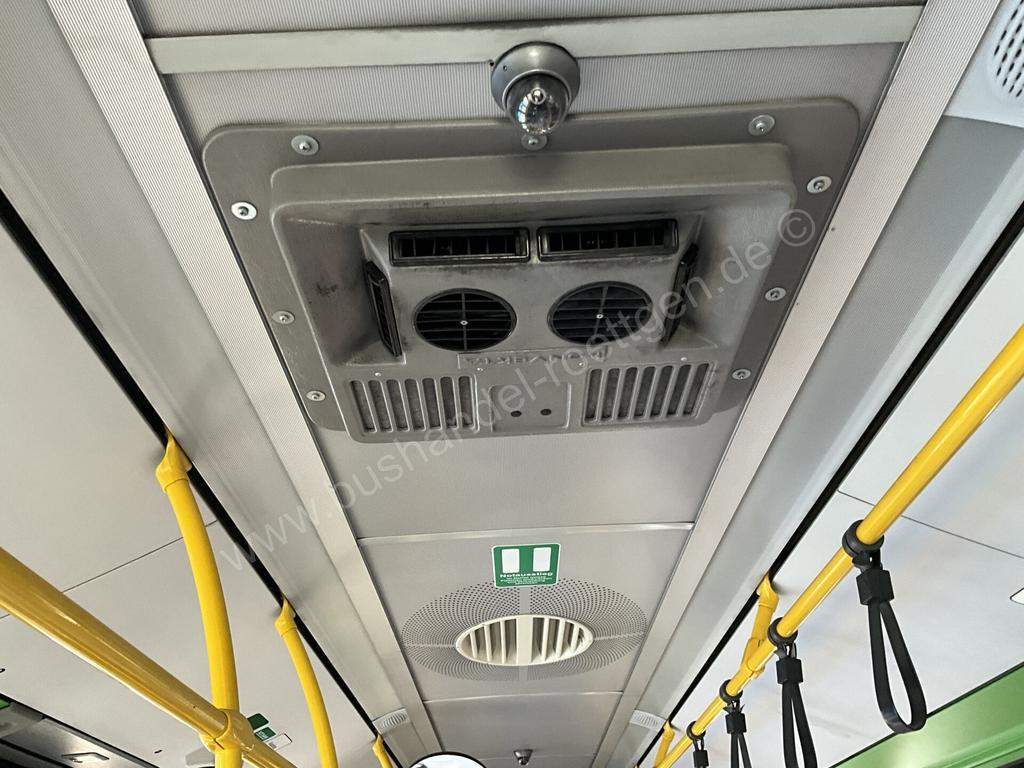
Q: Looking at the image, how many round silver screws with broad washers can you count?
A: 9